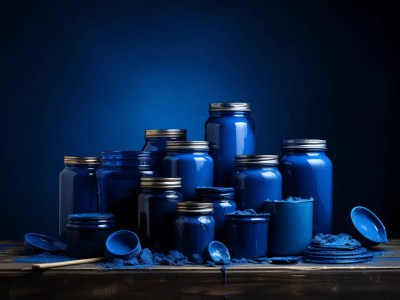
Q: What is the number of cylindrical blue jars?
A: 13